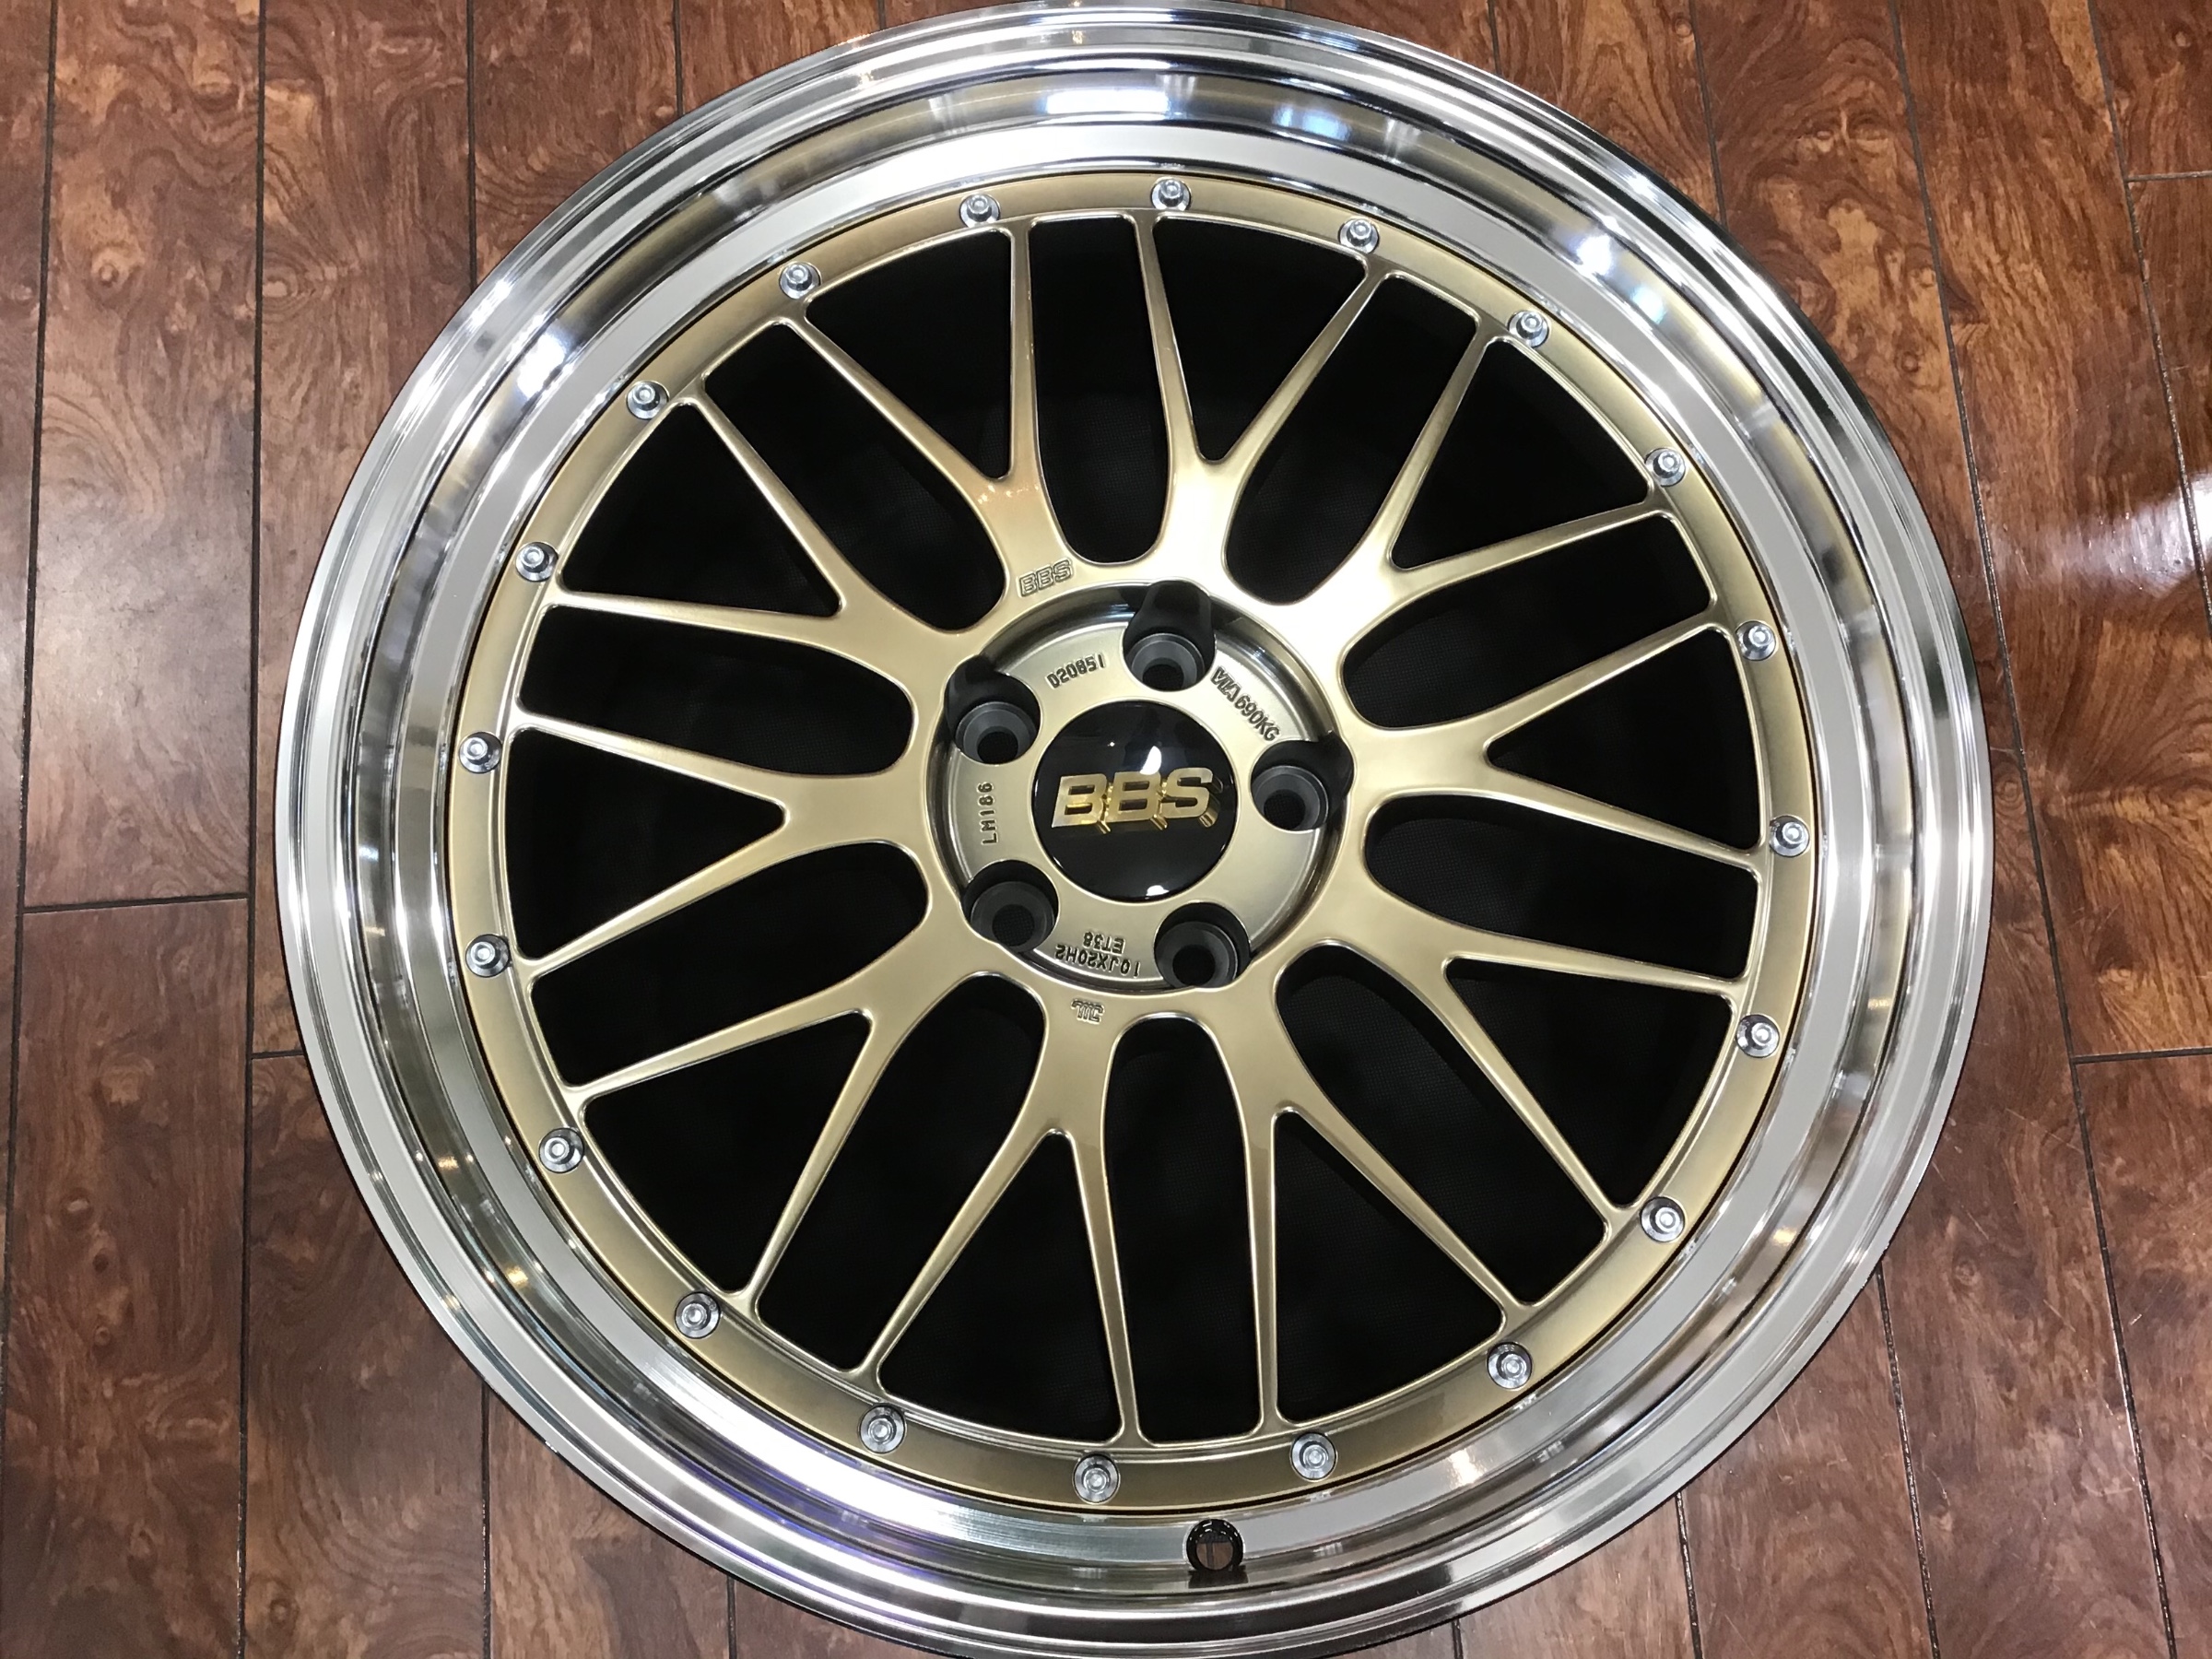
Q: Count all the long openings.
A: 10